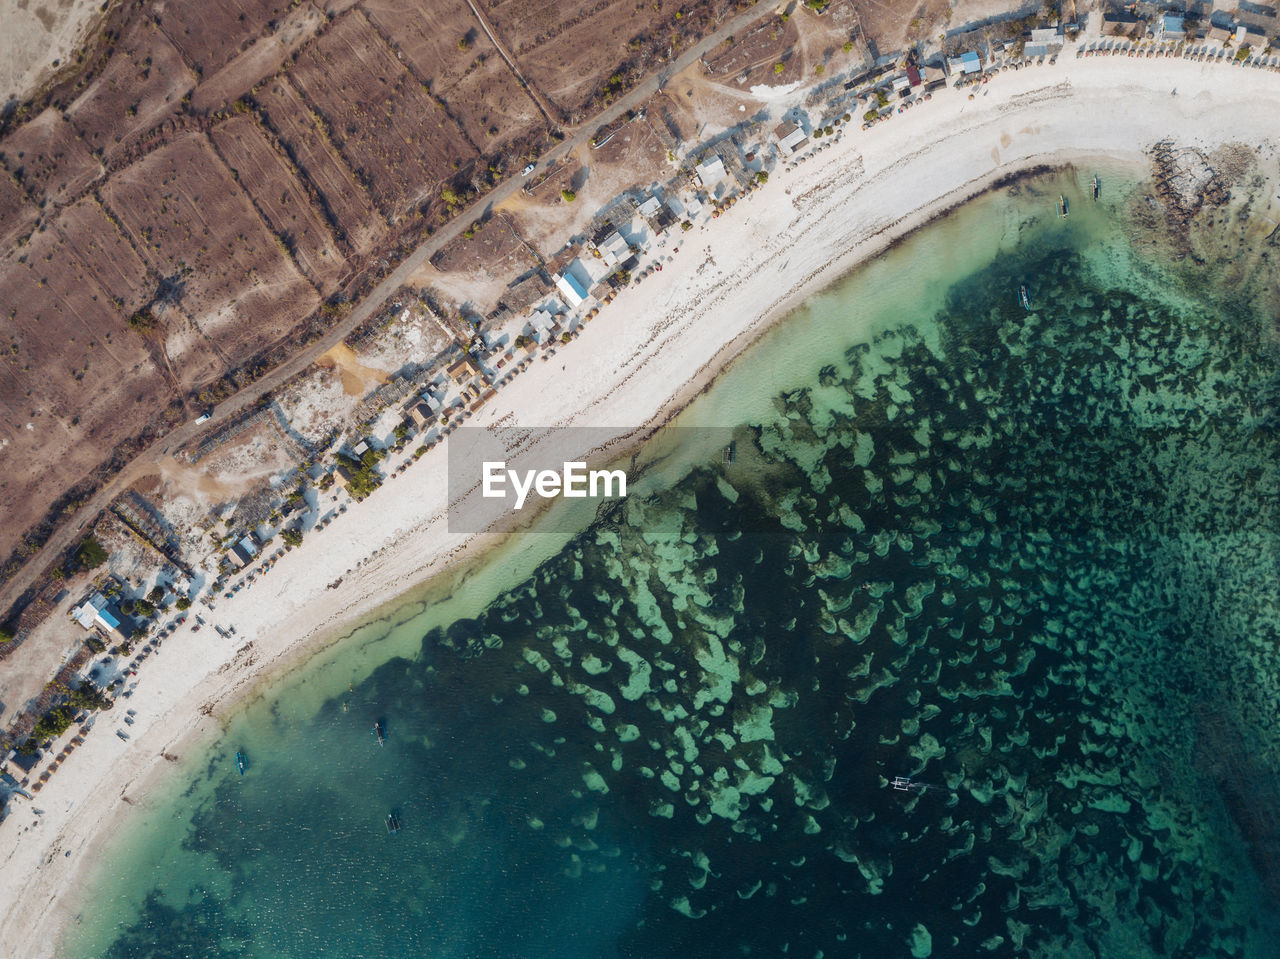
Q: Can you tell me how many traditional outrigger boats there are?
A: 8